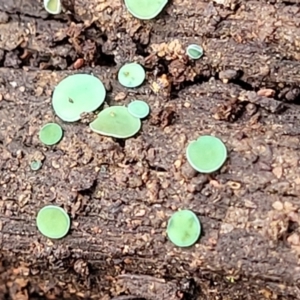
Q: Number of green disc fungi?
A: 12